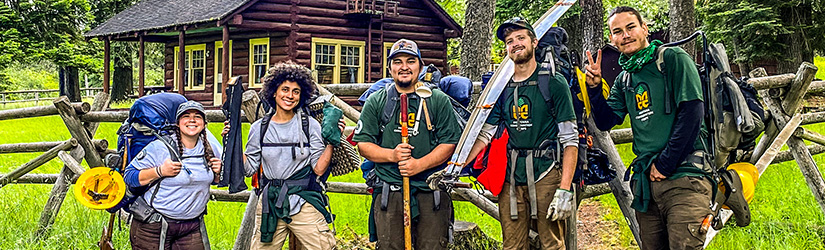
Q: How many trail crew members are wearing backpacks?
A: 5